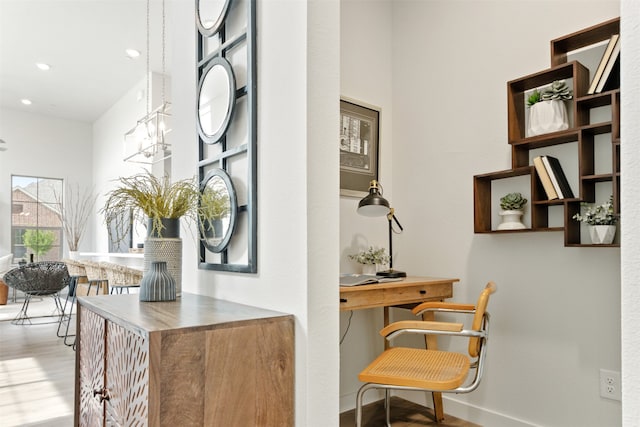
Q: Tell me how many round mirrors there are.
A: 3